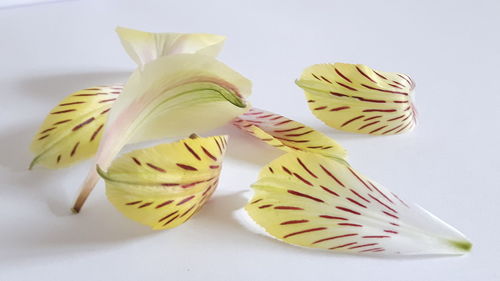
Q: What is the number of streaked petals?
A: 5